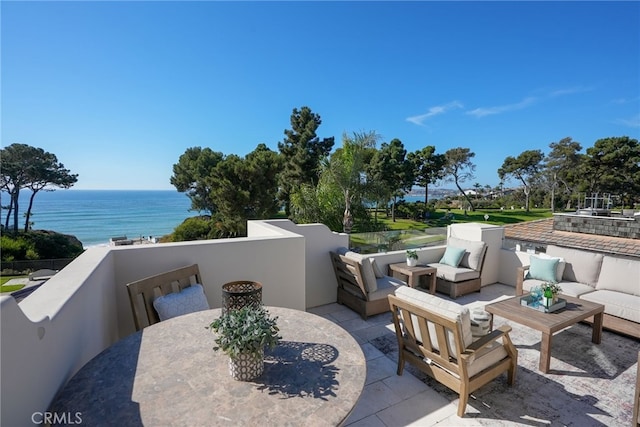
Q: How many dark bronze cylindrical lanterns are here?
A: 1